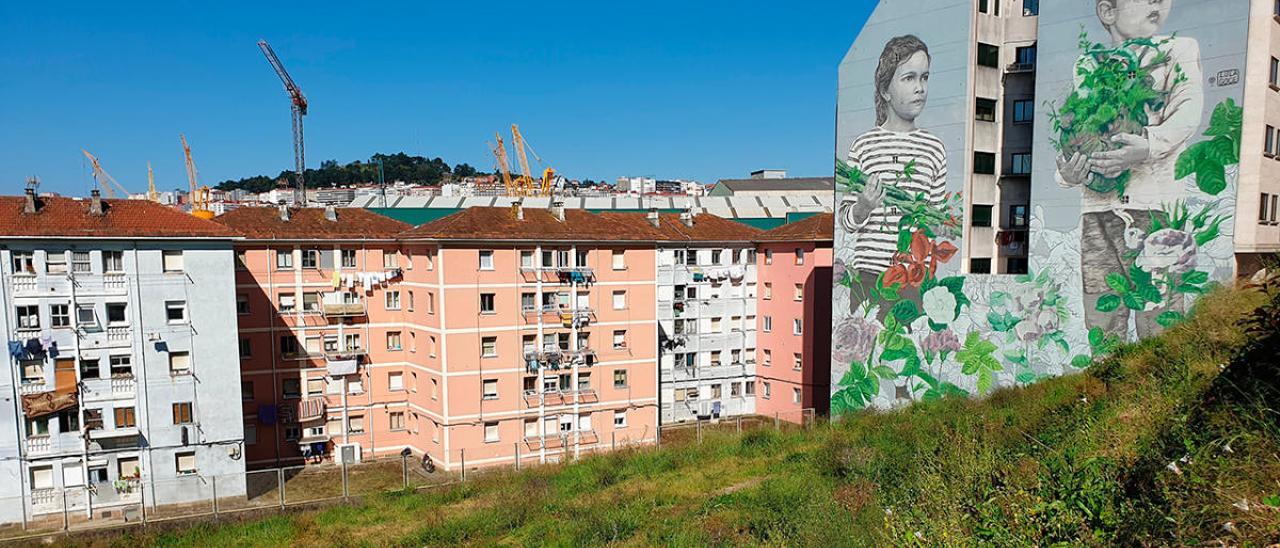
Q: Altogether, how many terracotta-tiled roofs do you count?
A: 5